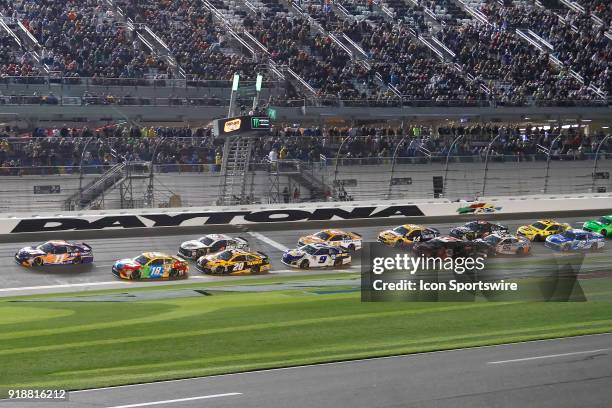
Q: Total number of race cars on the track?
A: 13